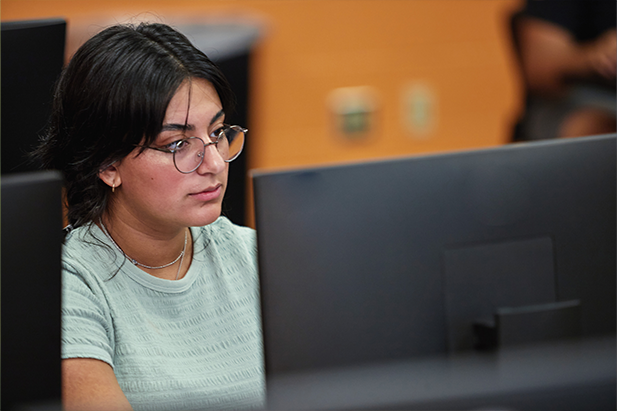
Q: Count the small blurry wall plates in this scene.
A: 2